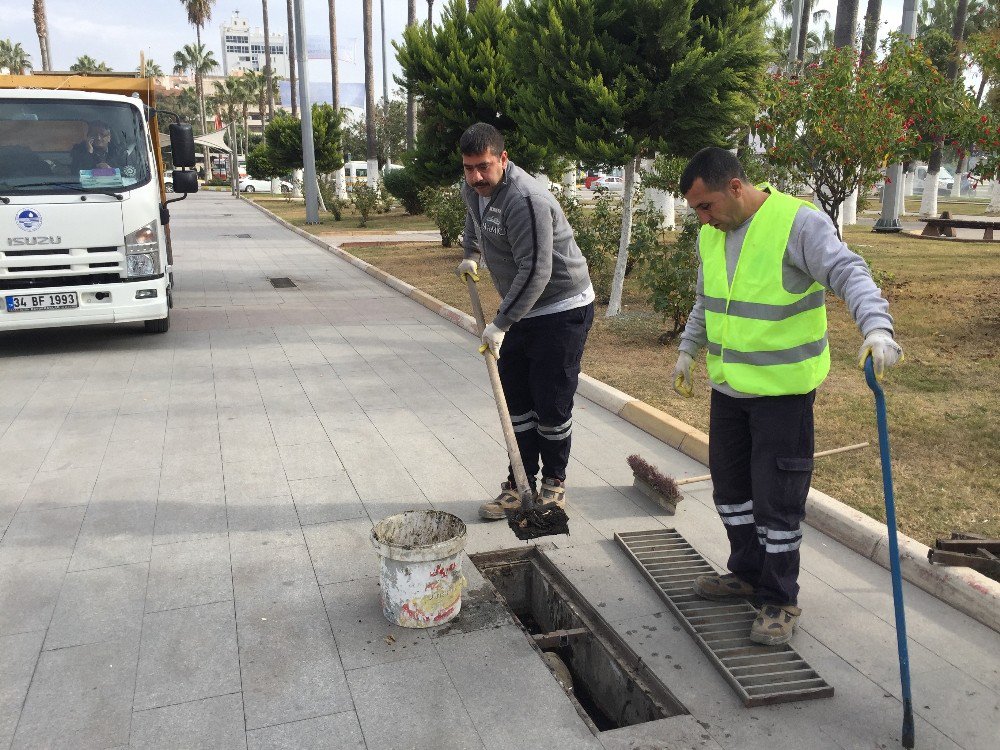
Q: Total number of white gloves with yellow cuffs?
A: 4